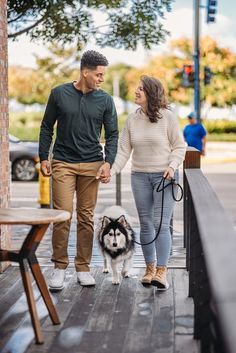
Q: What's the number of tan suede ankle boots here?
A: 2